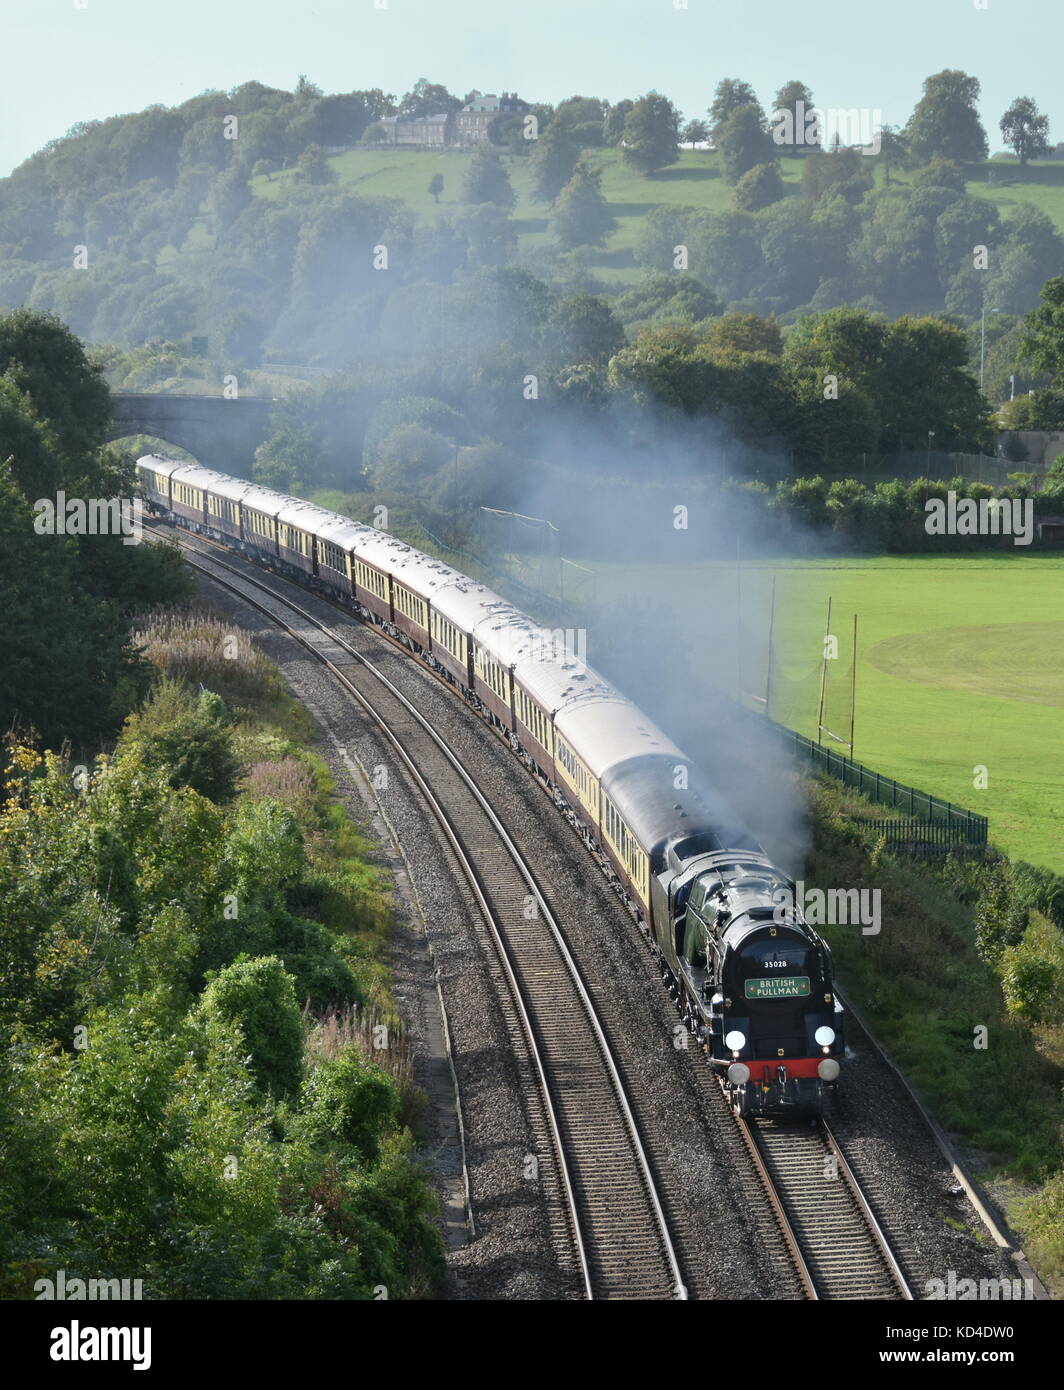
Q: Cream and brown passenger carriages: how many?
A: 13